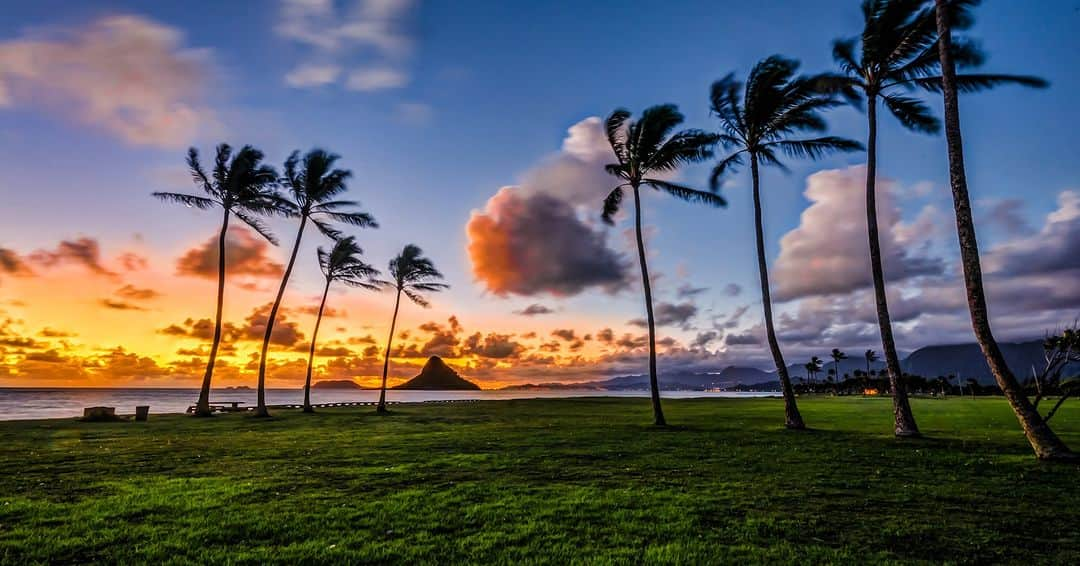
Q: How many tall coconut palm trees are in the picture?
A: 8